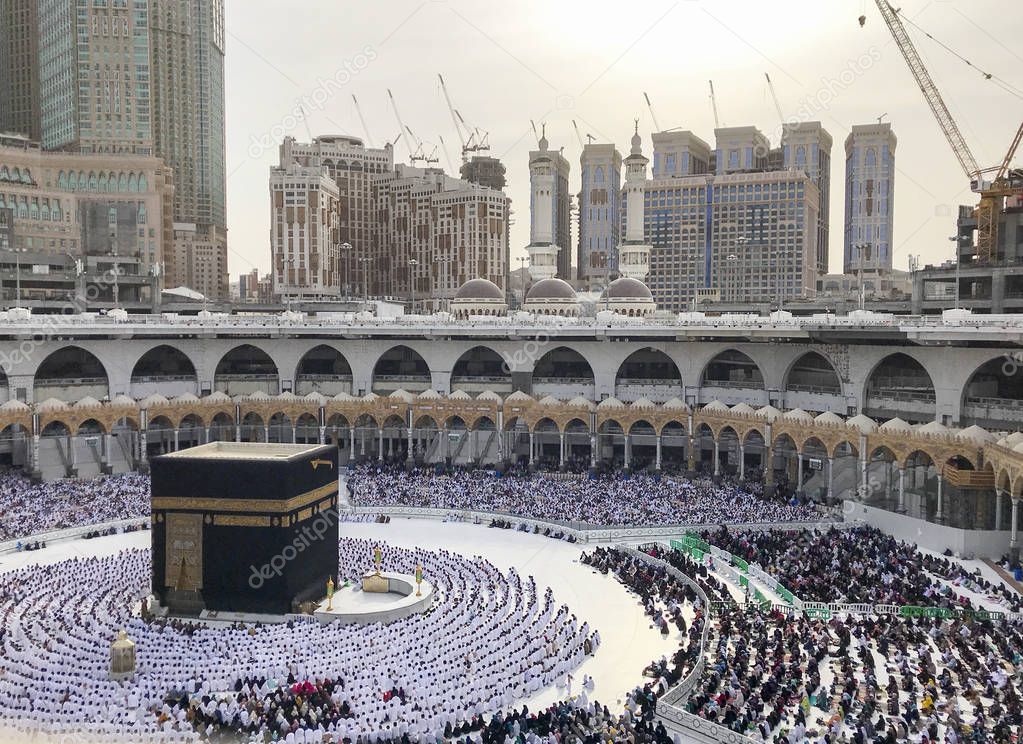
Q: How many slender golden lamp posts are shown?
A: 3